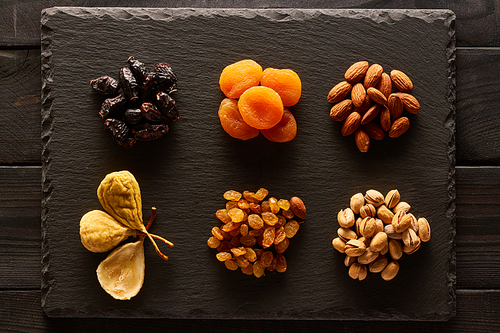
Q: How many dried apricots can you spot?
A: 5